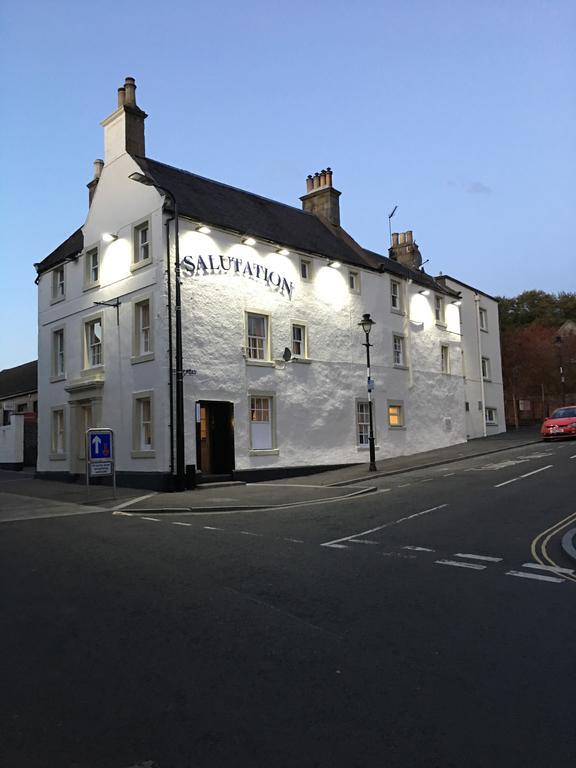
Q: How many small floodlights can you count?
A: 7